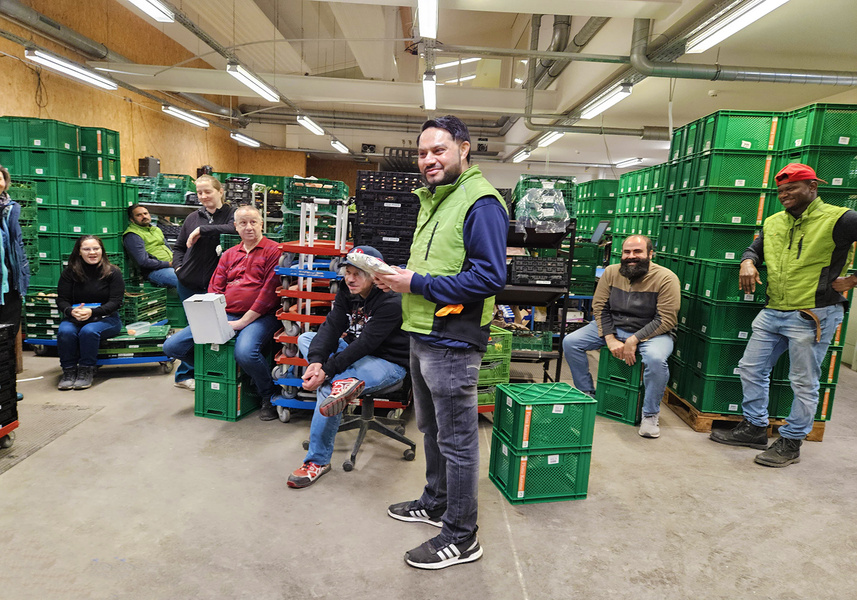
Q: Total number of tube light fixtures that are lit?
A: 14